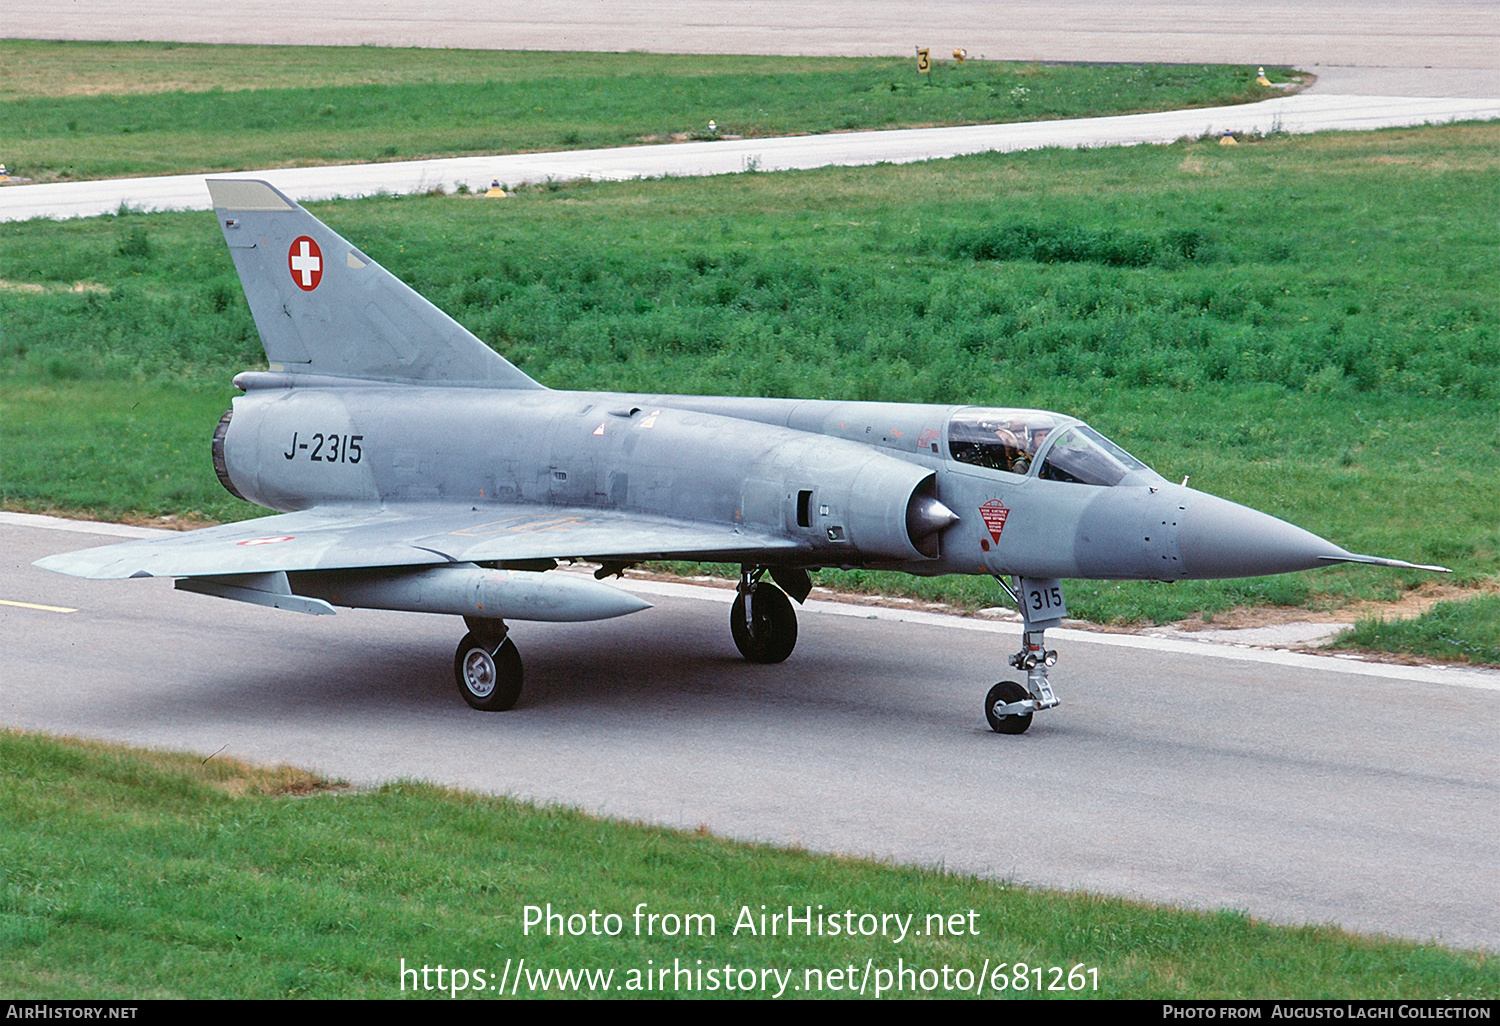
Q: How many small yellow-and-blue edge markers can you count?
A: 5